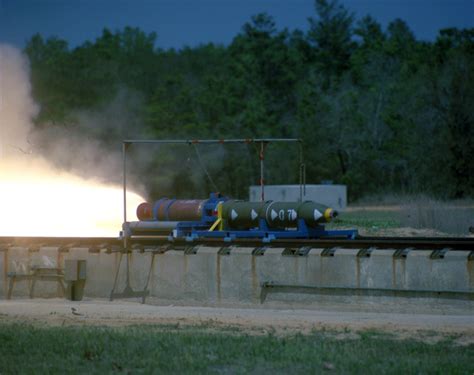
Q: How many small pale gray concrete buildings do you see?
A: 1